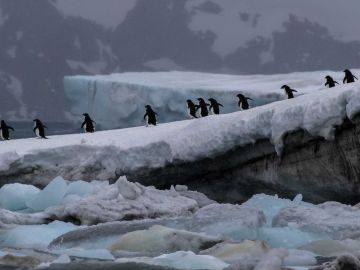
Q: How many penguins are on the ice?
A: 11